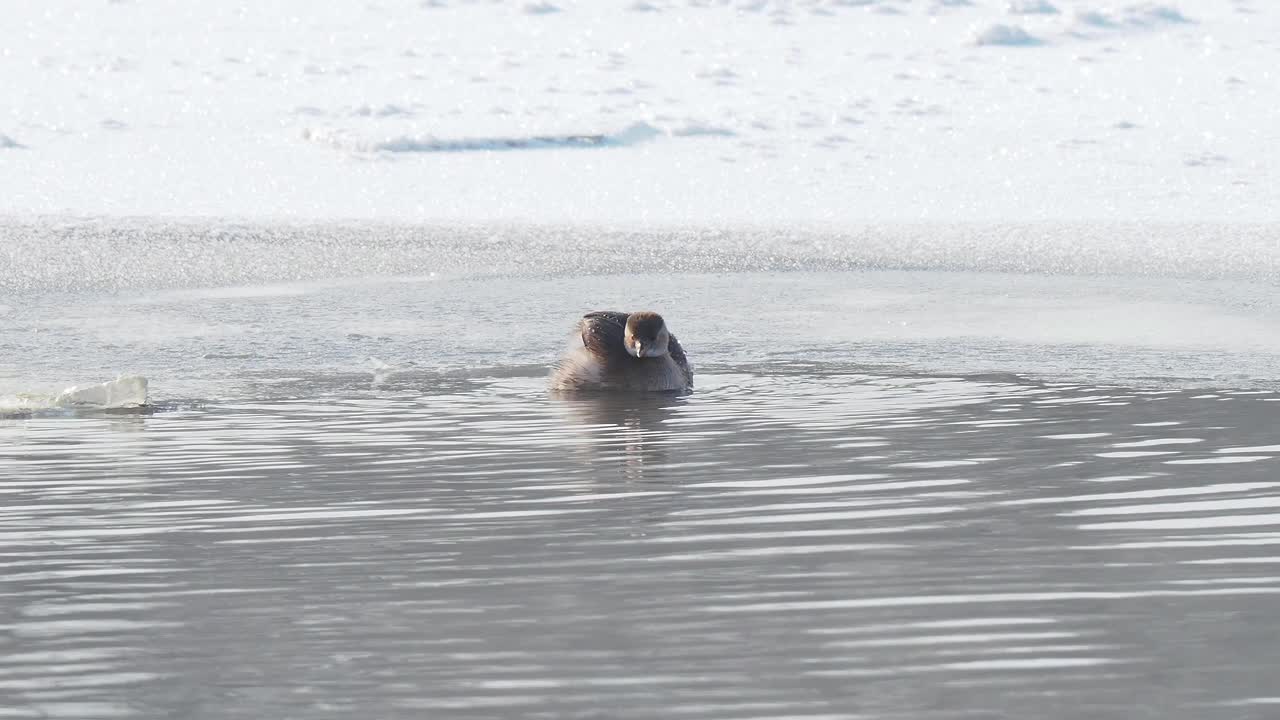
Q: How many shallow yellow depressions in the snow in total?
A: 0